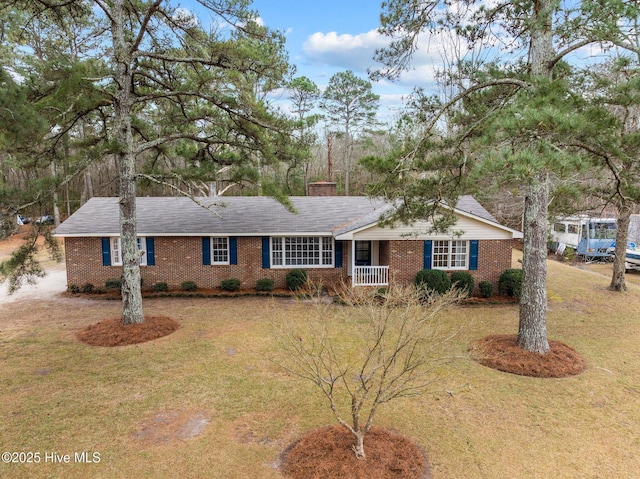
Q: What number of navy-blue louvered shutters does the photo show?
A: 8